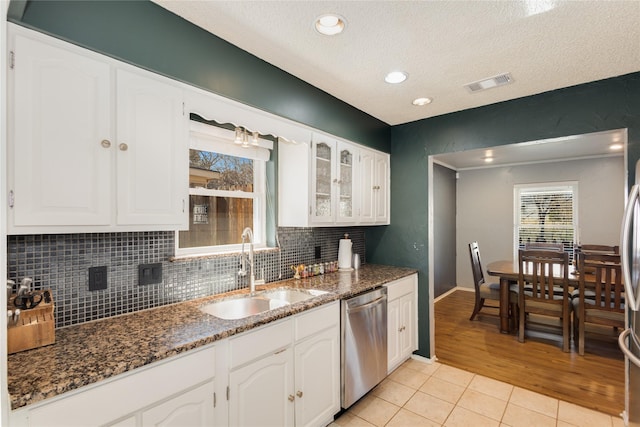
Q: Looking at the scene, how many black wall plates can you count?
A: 3